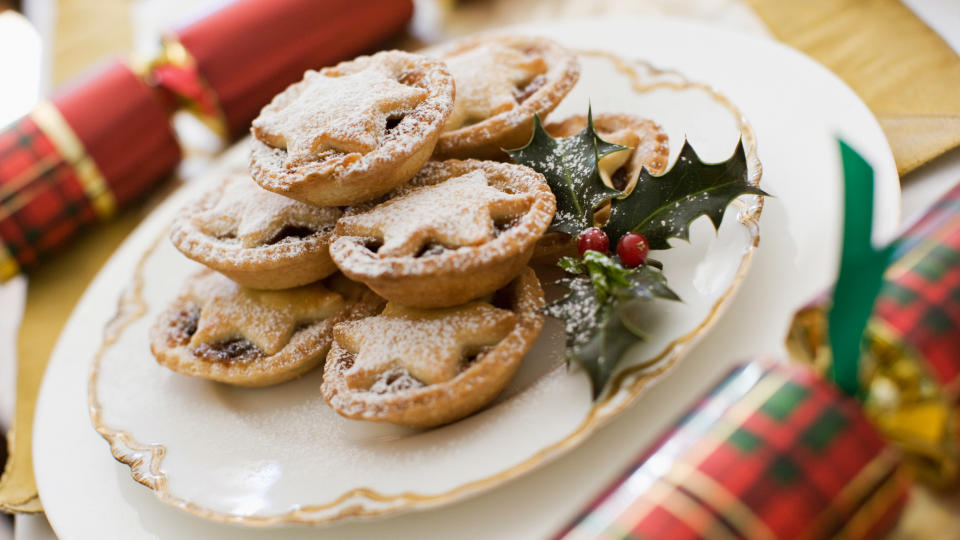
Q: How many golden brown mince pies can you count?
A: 7